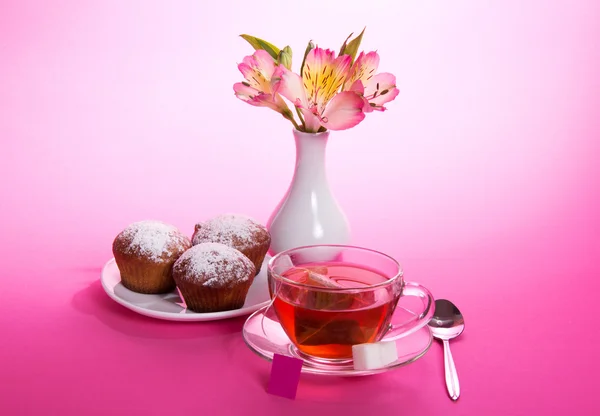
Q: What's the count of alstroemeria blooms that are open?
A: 3